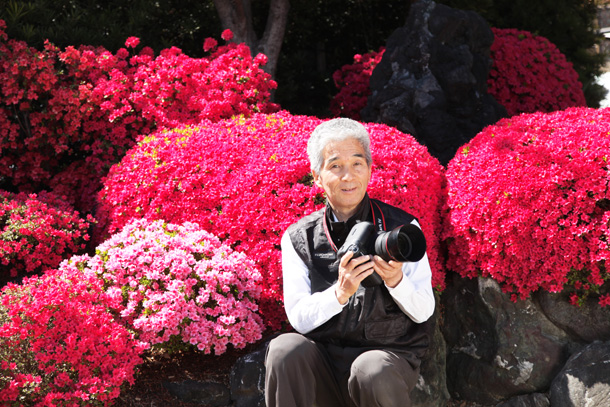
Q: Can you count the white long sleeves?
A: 2